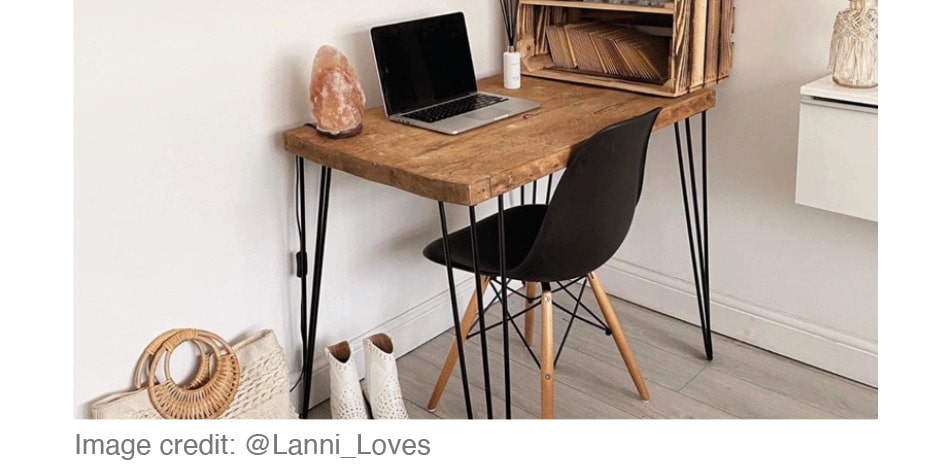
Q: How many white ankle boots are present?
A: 2